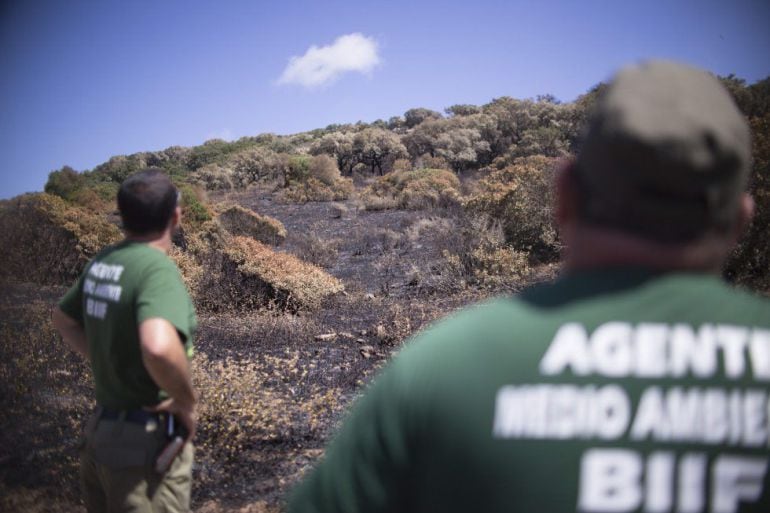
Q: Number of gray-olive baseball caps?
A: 1